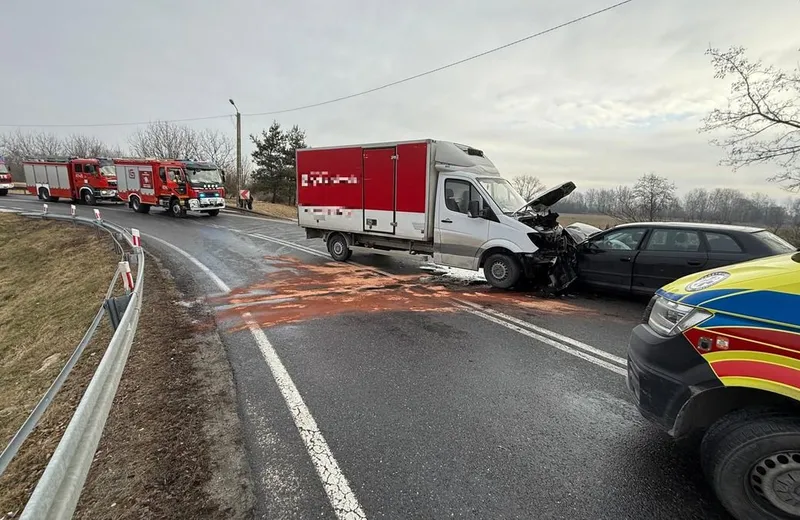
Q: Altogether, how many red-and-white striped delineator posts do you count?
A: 5